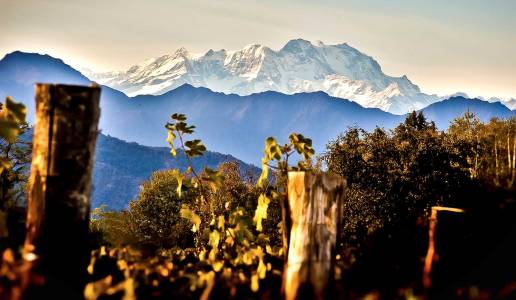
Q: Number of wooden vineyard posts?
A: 3